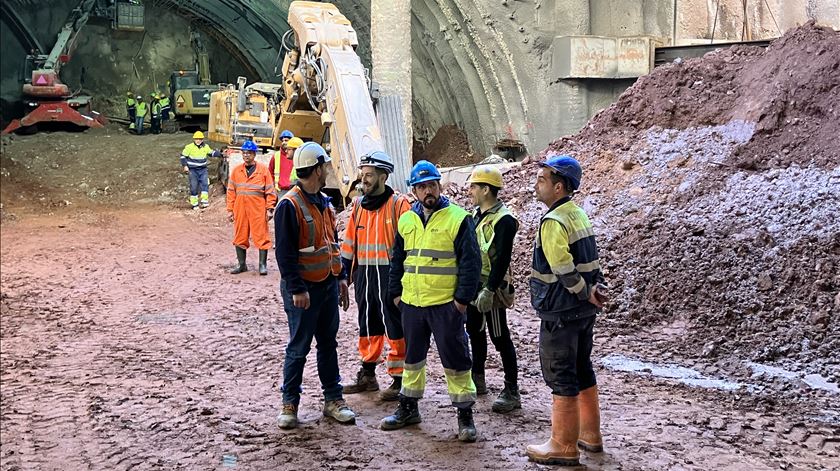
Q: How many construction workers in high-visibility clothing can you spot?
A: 14